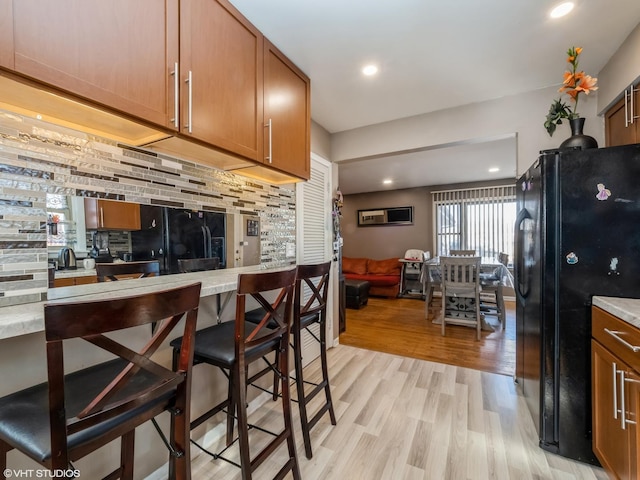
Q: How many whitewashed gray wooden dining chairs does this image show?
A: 4